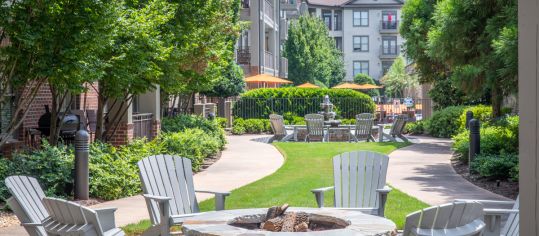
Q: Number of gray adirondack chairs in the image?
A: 10